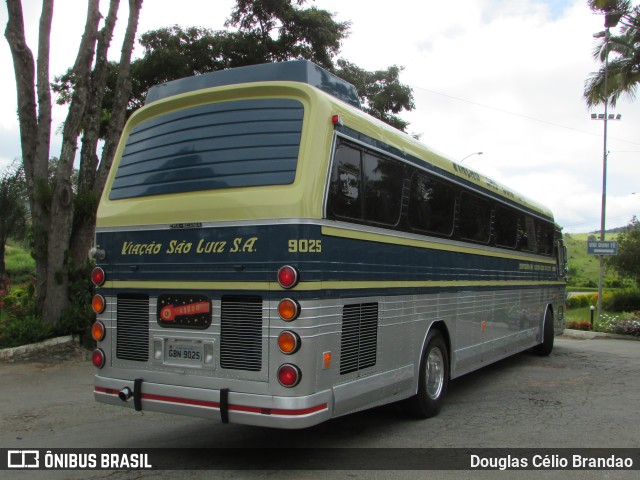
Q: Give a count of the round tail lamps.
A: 8